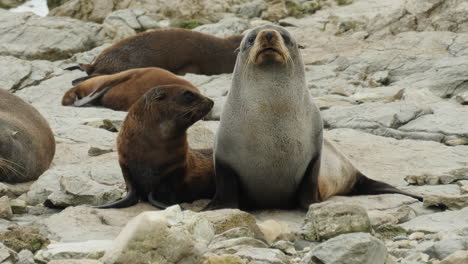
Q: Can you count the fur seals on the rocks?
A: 5